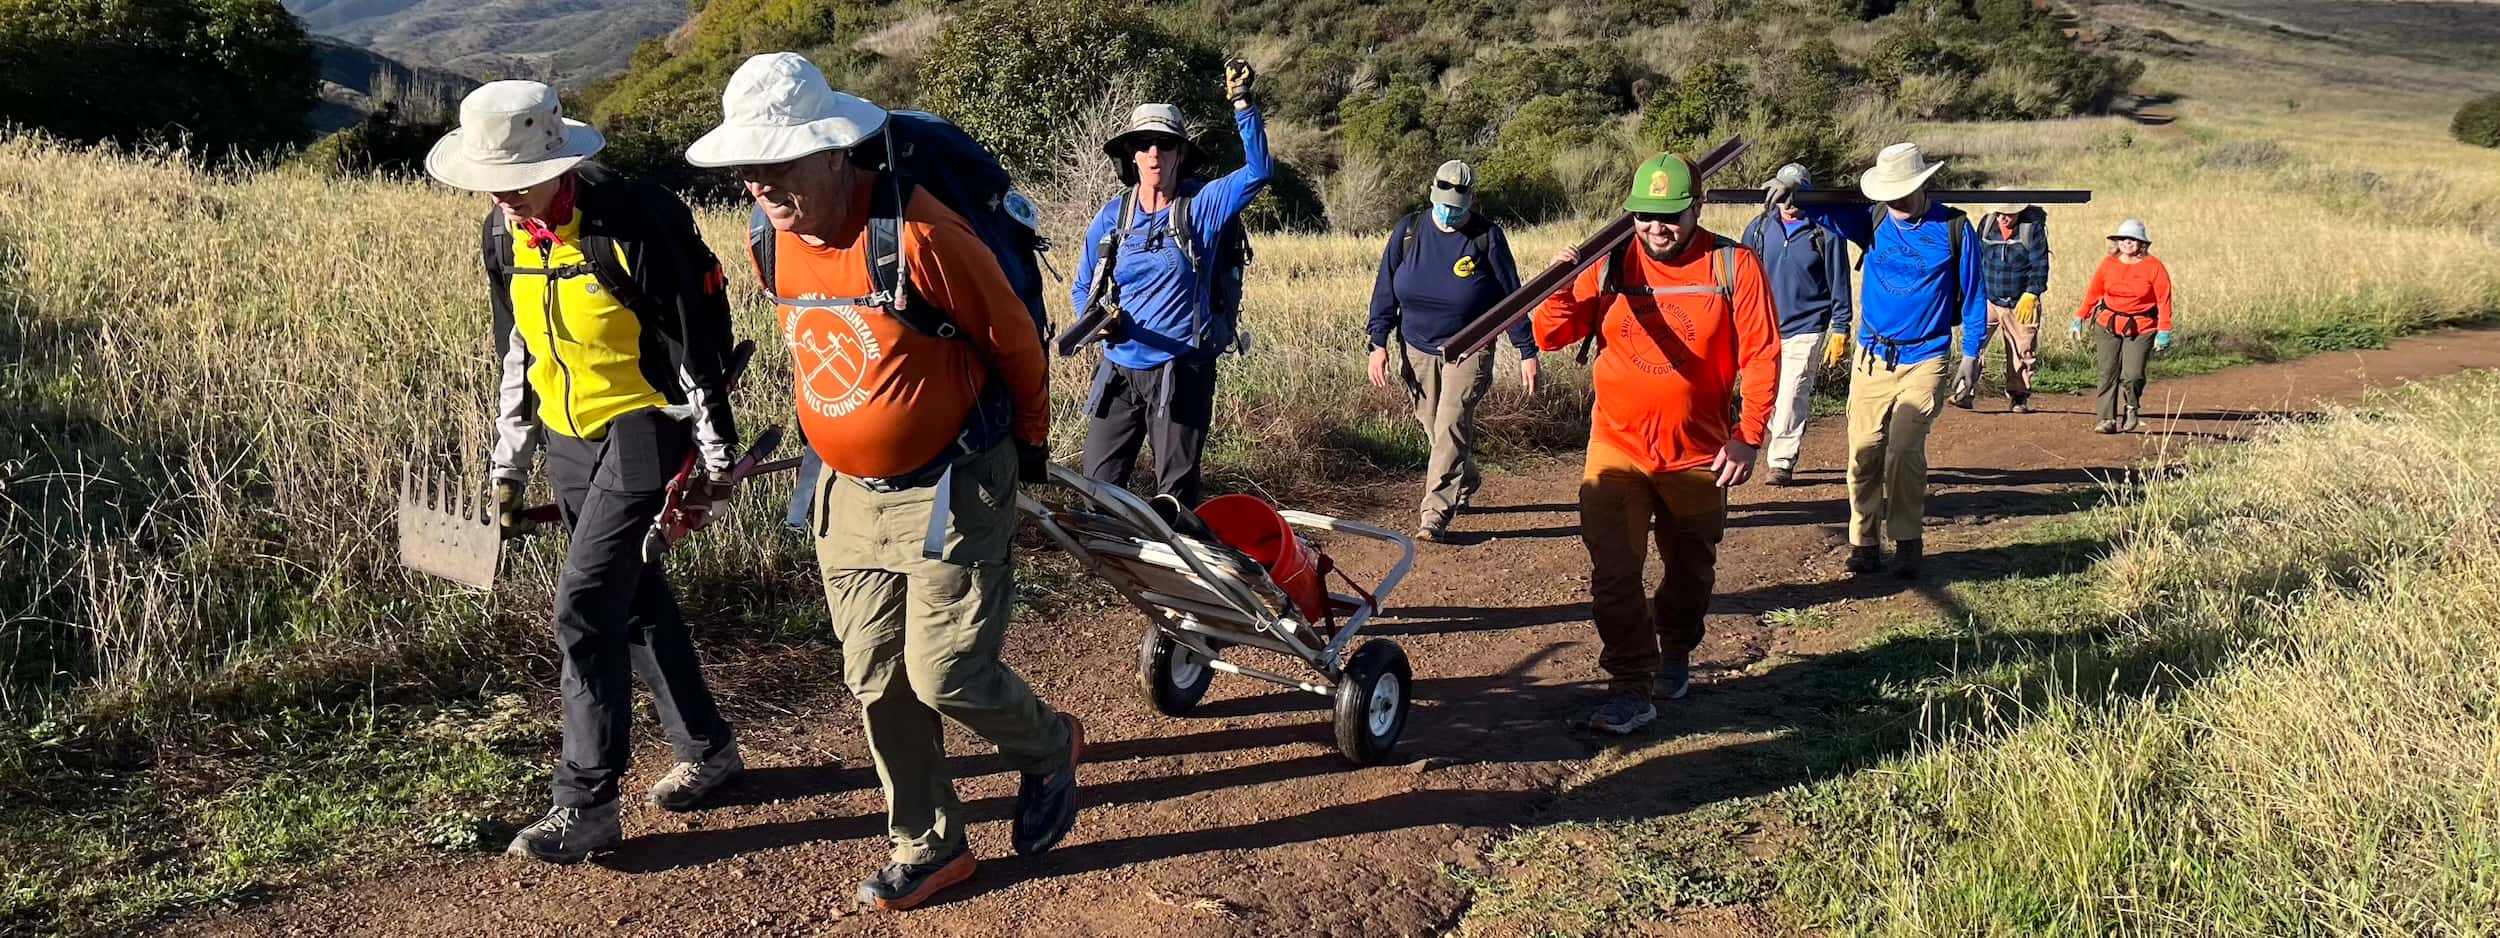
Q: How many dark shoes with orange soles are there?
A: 2